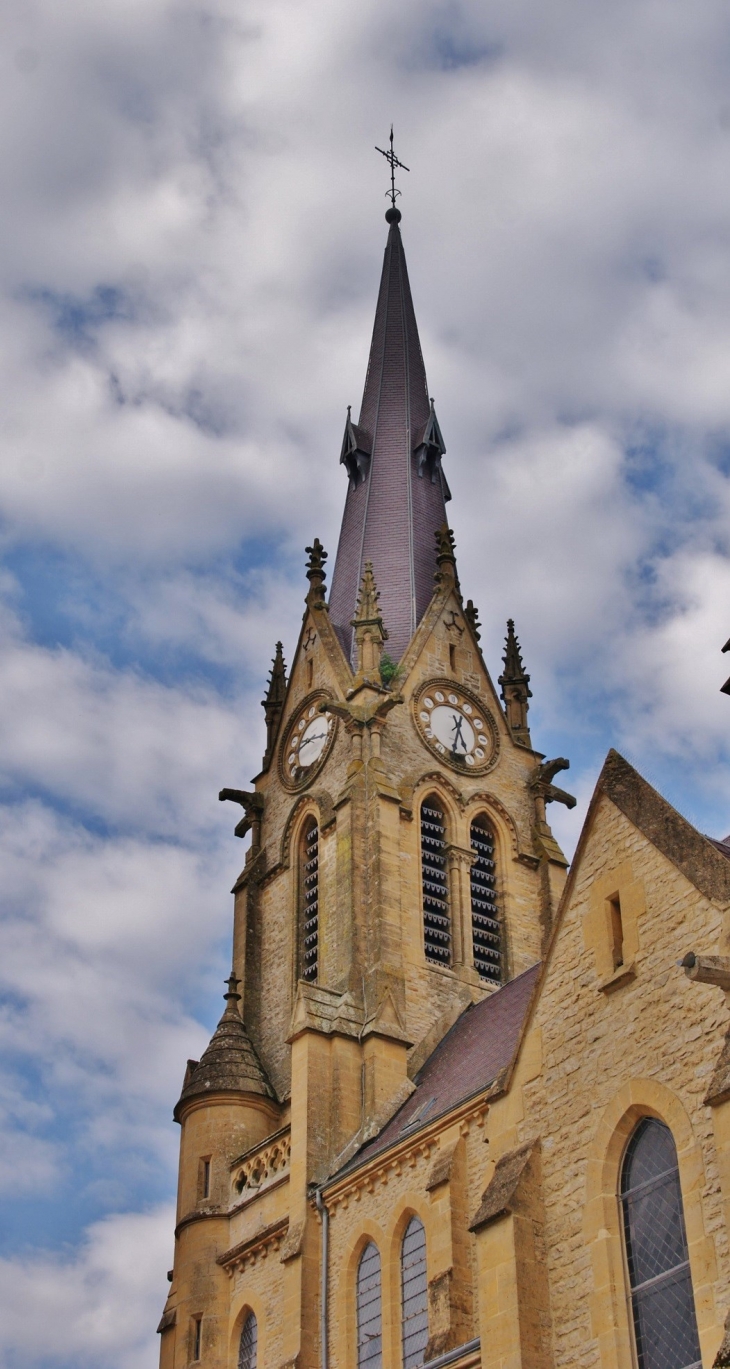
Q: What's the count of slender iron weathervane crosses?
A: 1